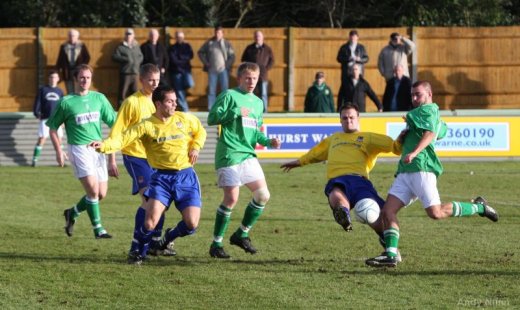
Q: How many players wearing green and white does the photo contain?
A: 3